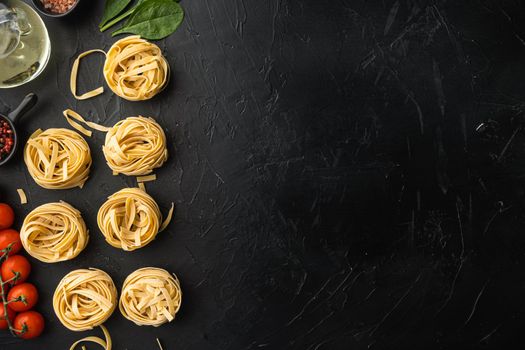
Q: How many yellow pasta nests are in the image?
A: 7